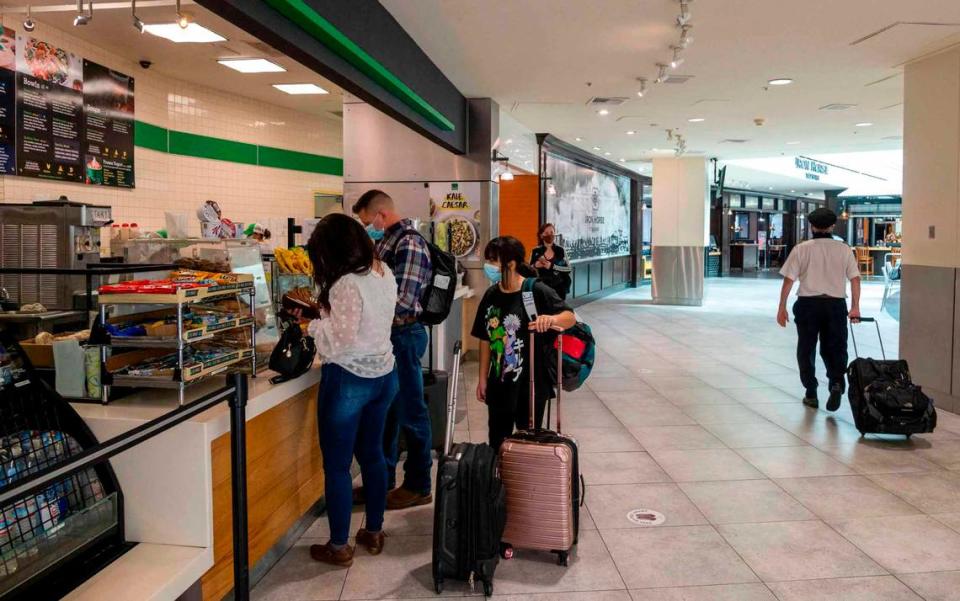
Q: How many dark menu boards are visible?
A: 3